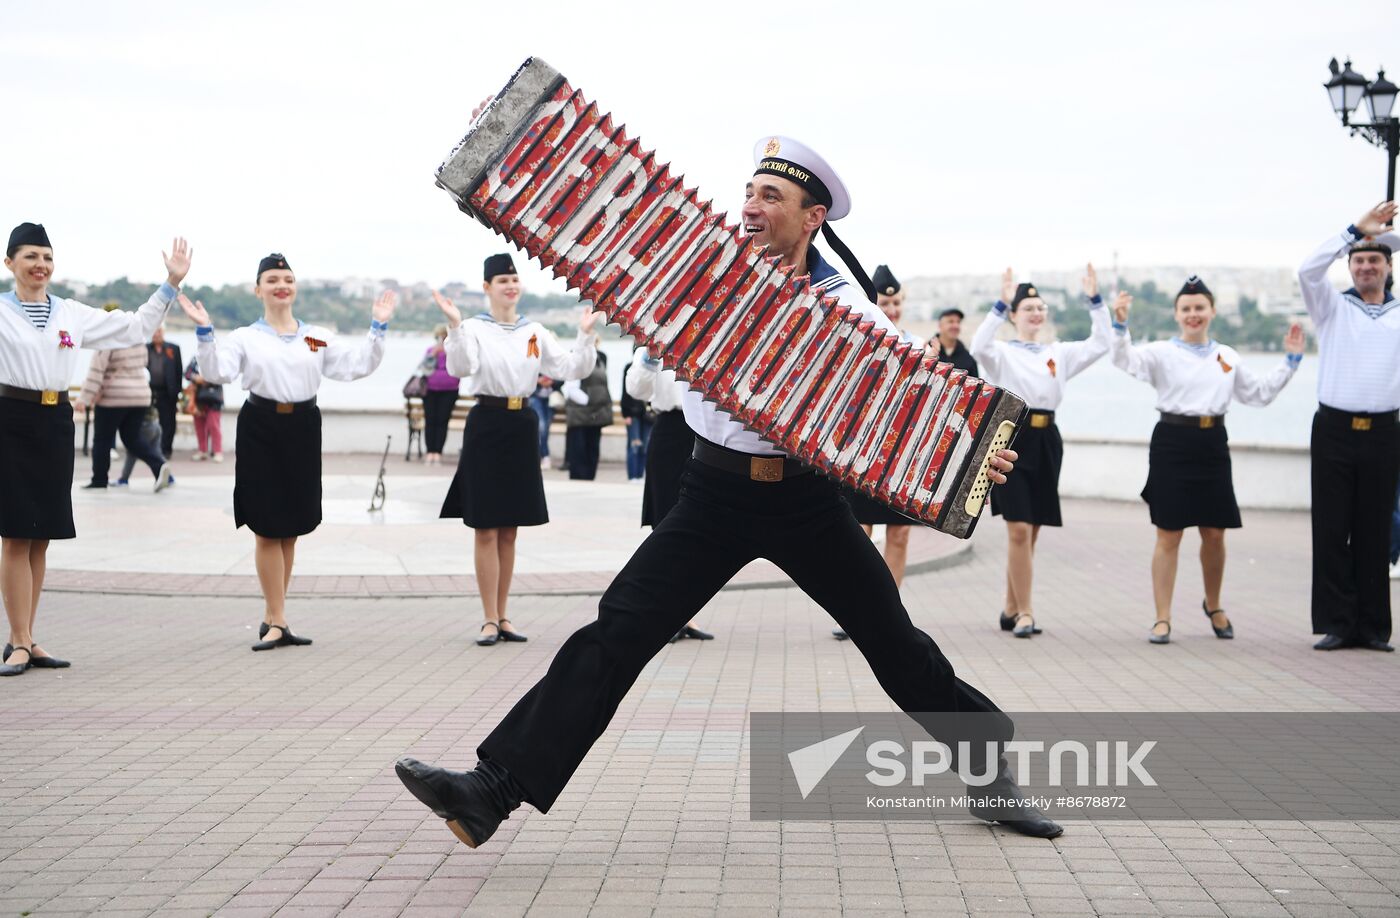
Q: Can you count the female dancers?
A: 7